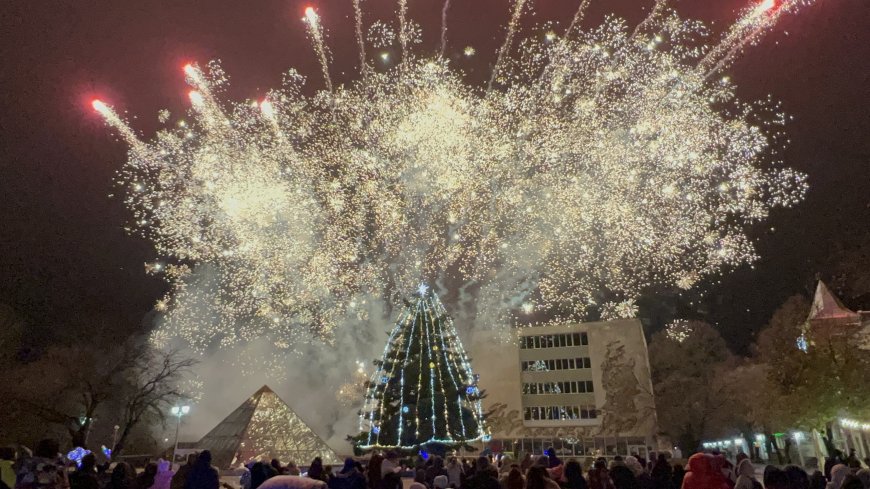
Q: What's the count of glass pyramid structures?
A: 1